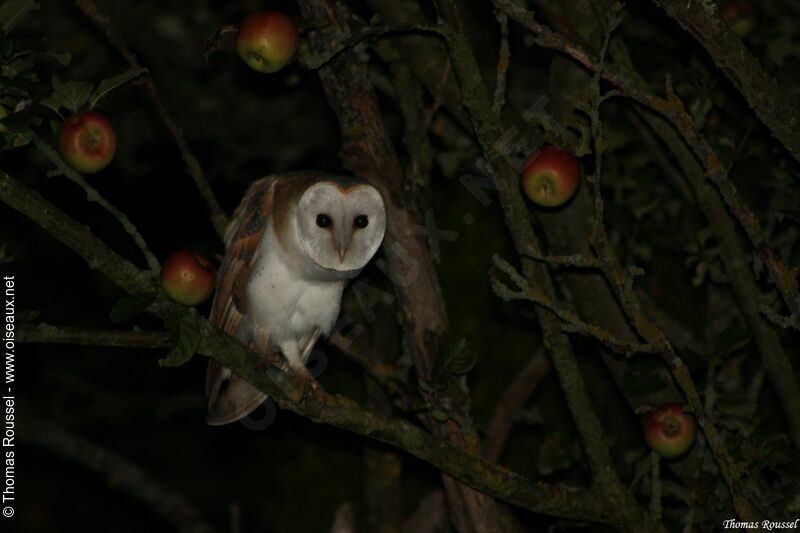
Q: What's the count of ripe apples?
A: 5